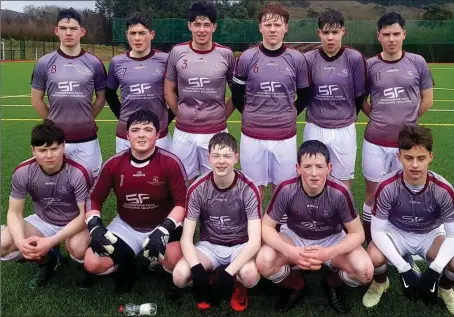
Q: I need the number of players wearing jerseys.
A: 11